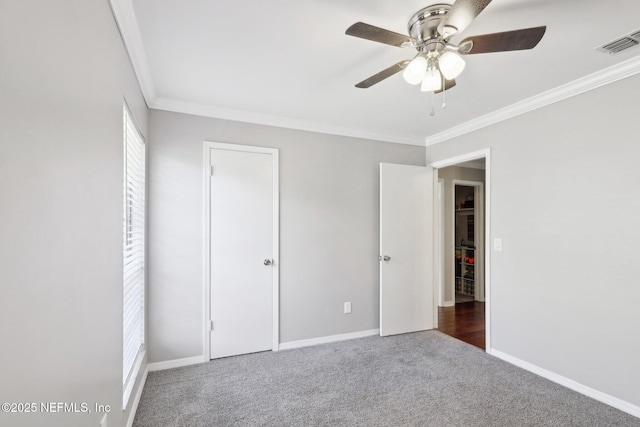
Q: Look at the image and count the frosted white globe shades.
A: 3